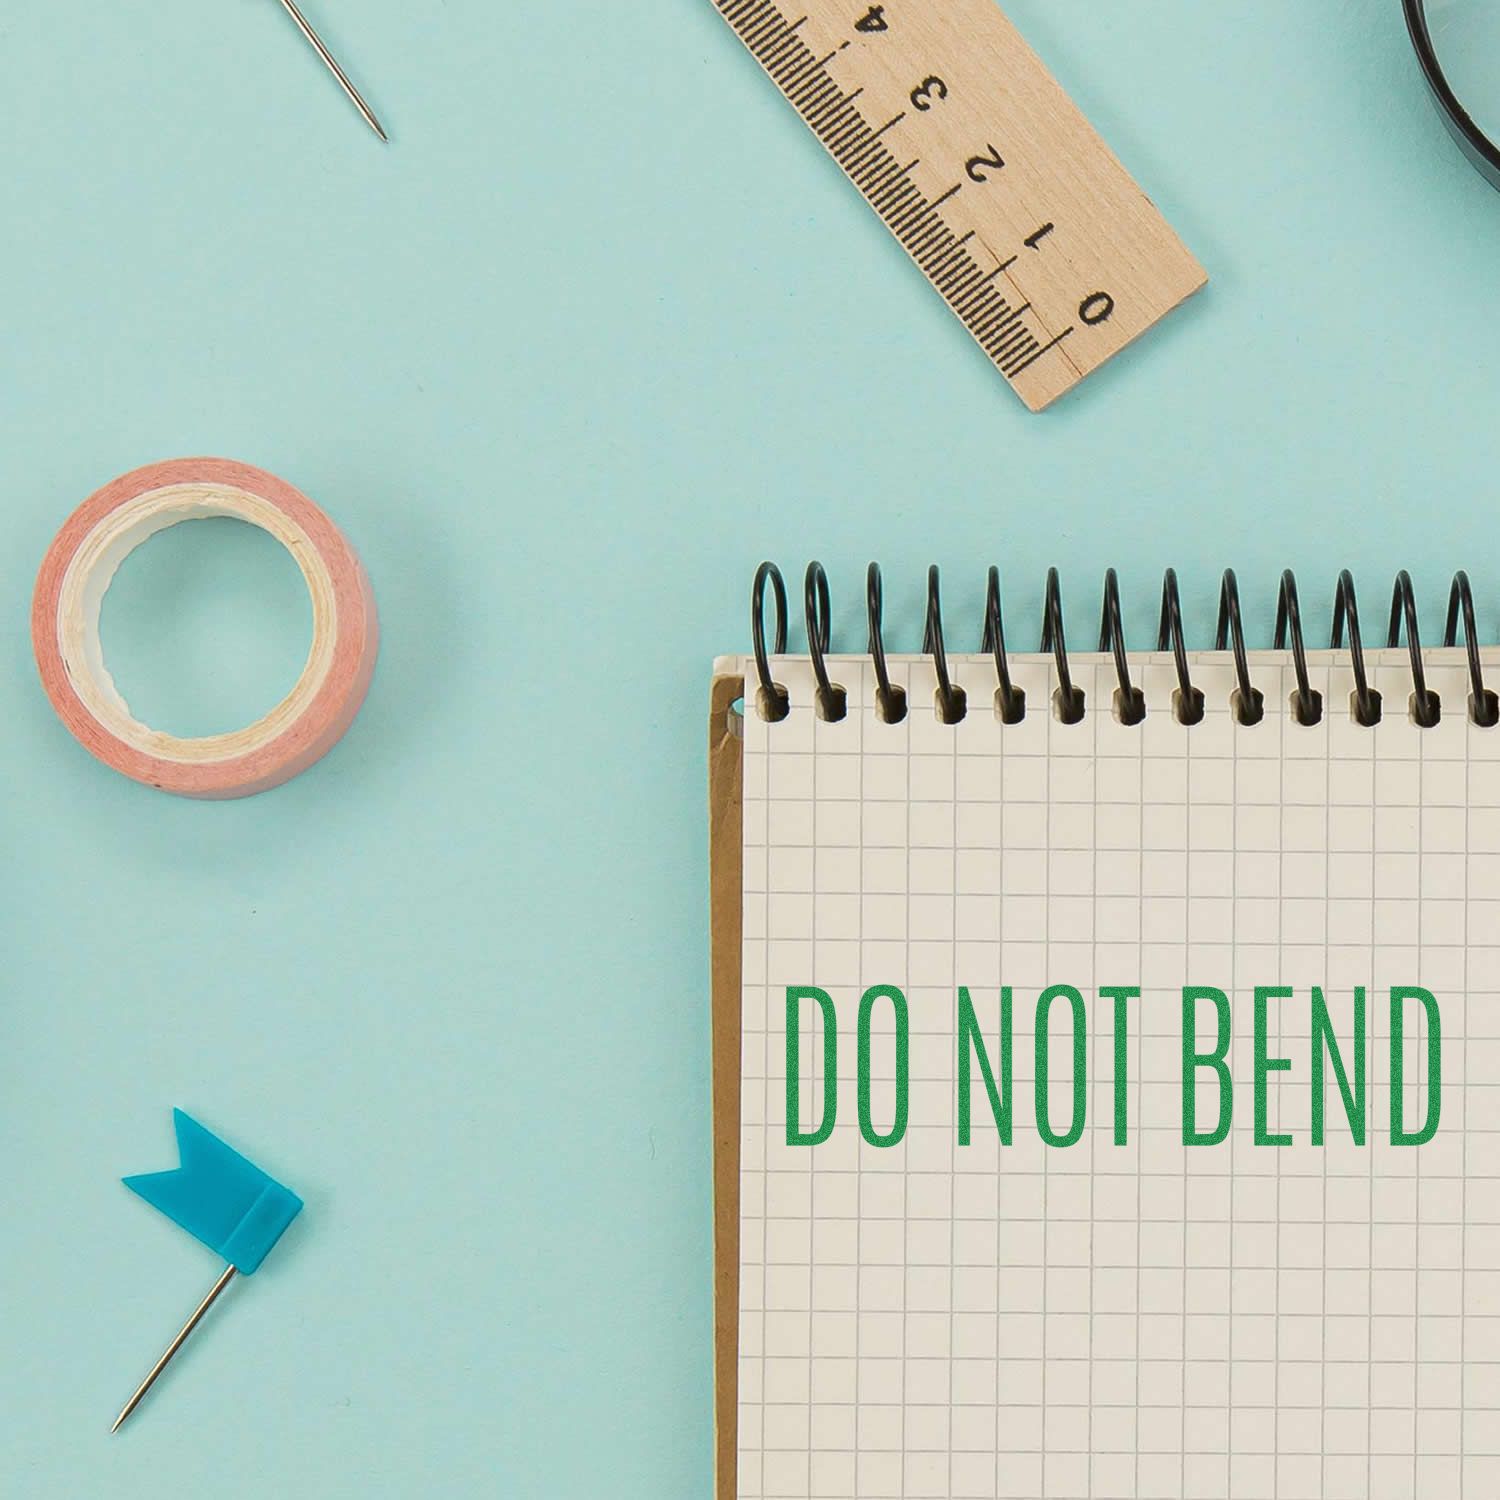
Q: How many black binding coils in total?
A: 13